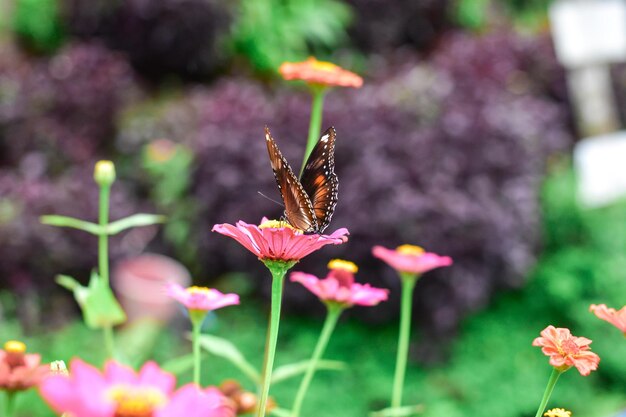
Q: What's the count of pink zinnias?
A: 5